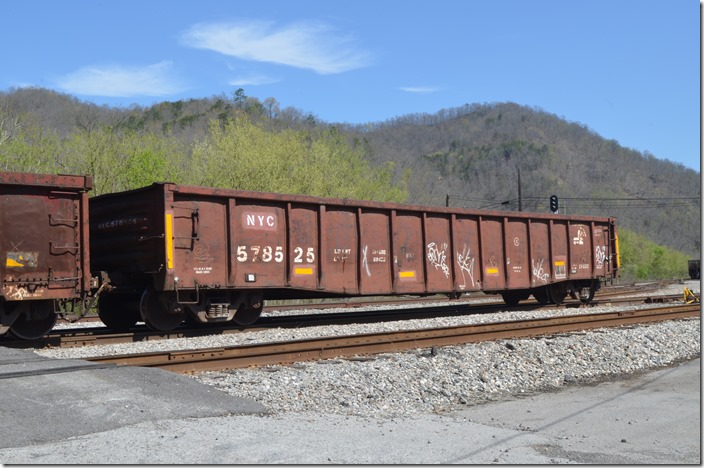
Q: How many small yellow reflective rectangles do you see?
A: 4